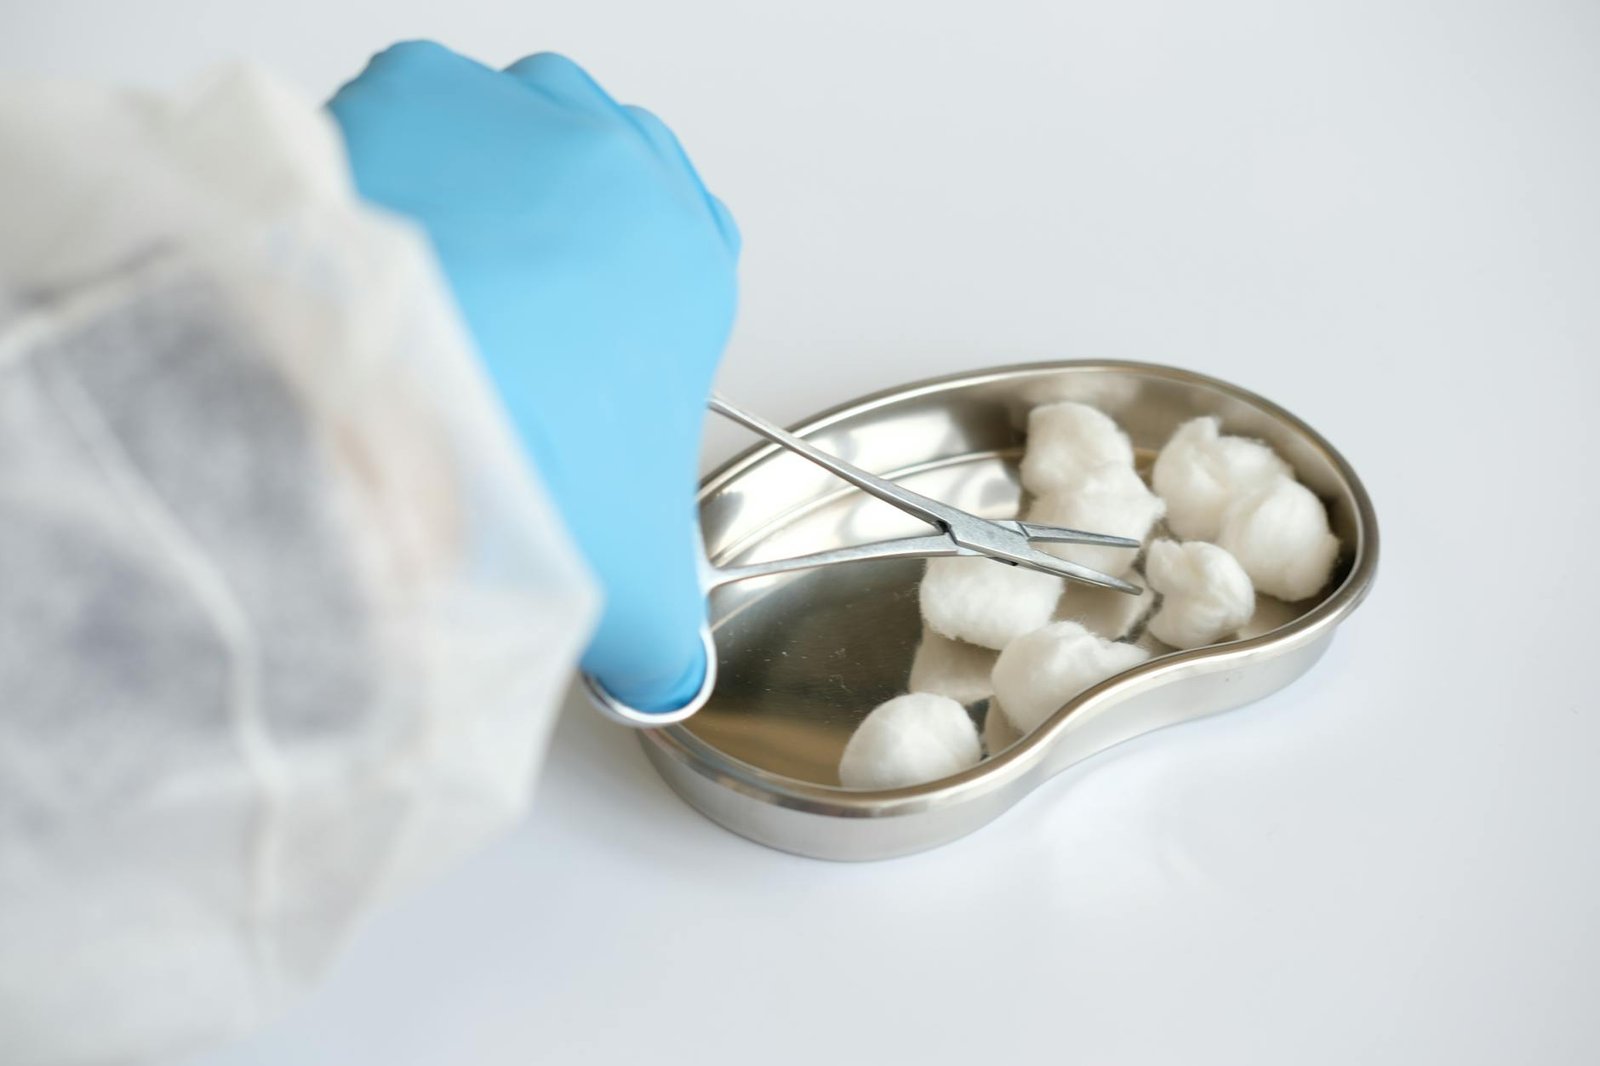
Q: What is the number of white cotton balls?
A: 8